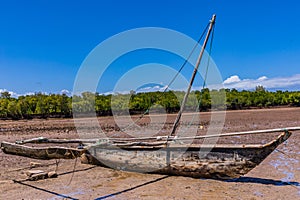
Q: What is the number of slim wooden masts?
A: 1